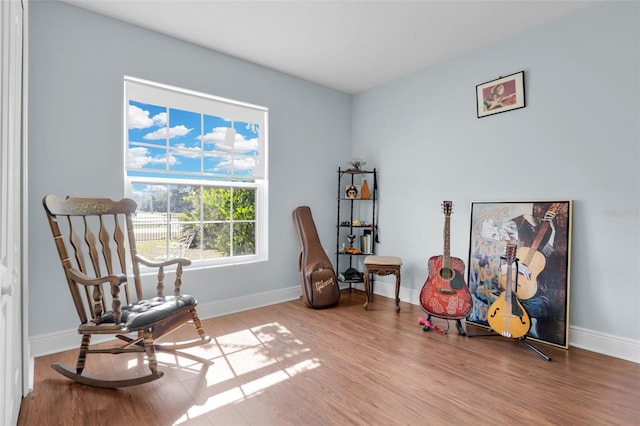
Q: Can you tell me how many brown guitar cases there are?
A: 1